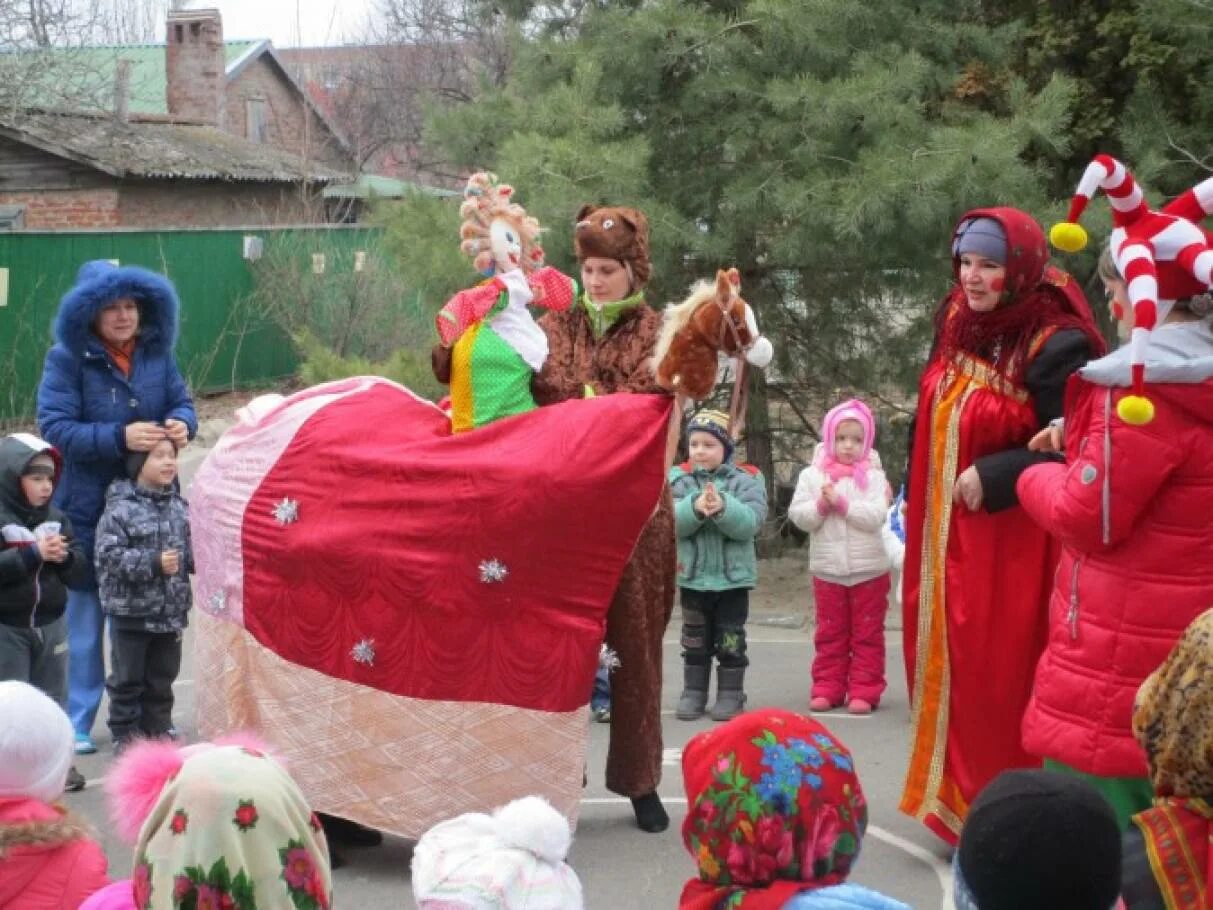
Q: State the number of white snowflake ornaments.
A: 5